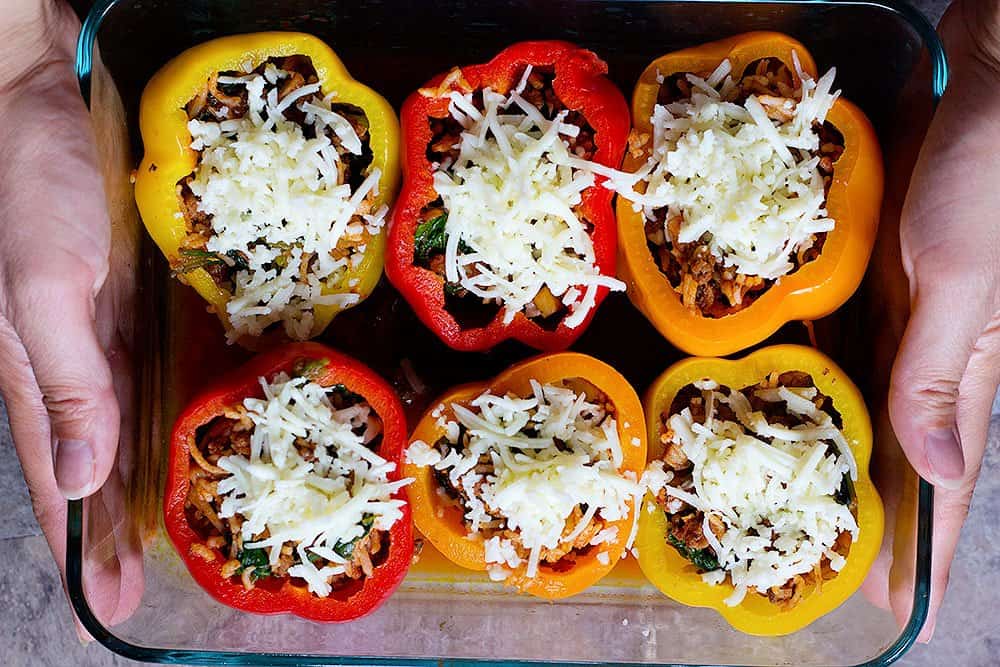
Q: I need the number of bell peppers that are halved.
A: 6